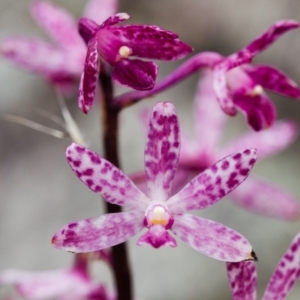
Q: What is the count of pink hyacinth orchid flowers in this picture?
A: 7